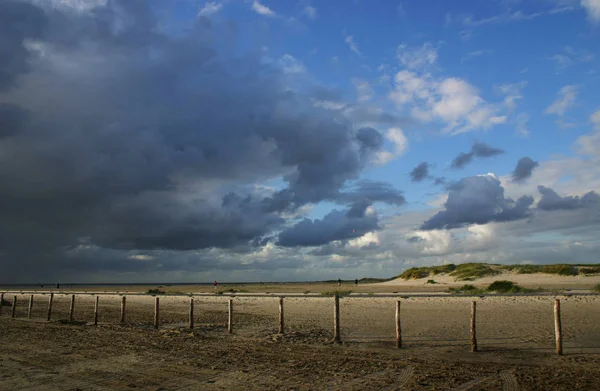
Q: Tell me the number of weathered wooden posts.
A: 15